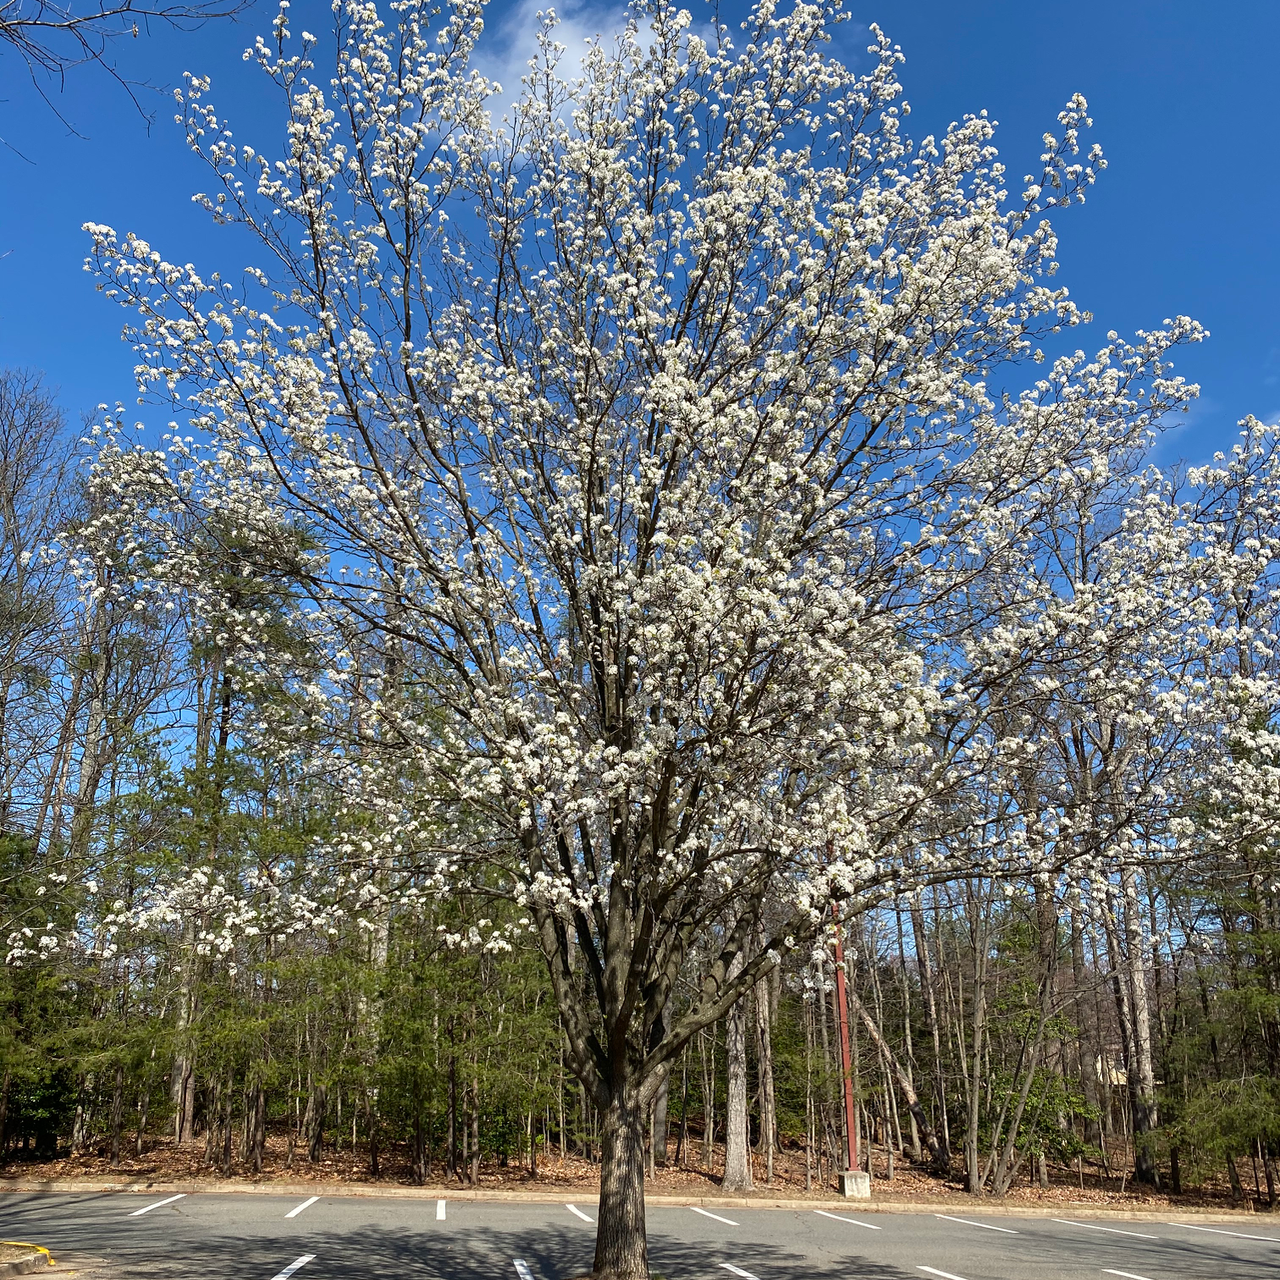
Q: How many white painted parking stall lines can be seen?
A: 14